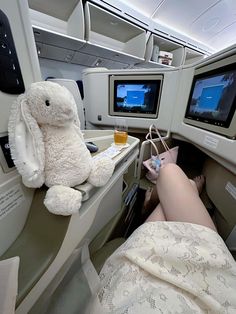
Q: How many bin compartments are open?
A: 4